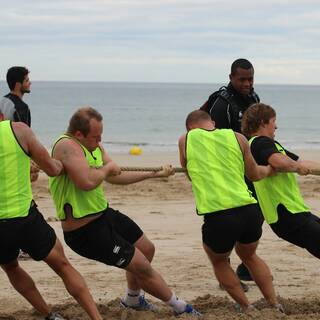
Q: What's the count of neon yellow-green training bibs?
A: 4